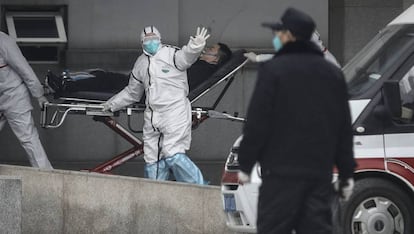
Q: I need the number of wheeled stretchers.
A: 1